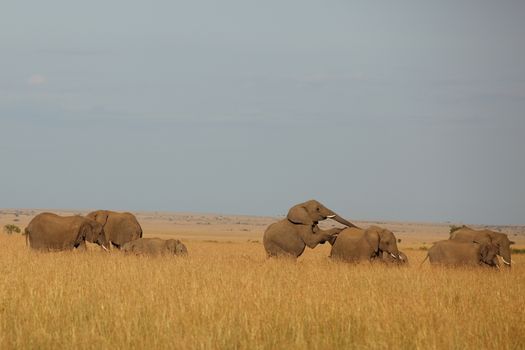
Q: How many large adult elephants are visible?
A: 6